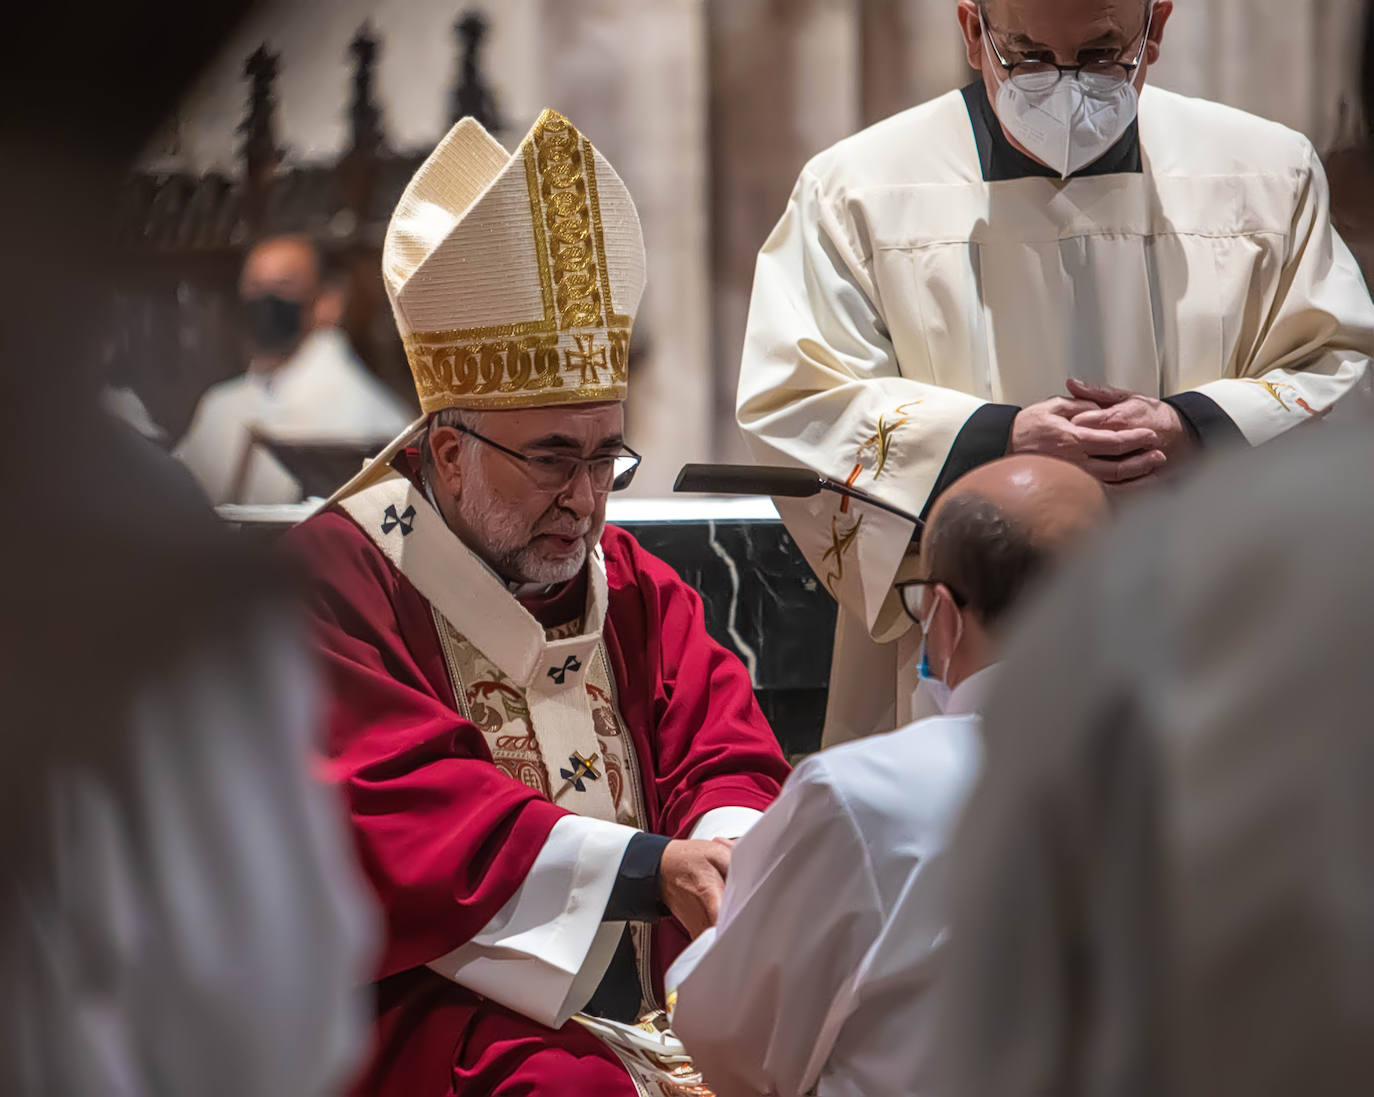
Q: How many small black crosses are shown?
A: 3